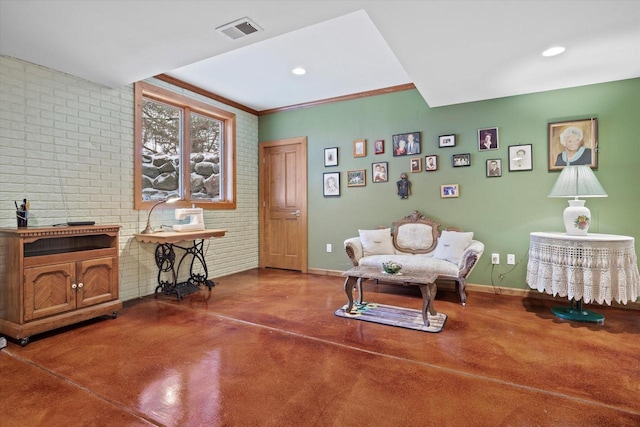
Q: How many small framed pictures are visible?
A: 15